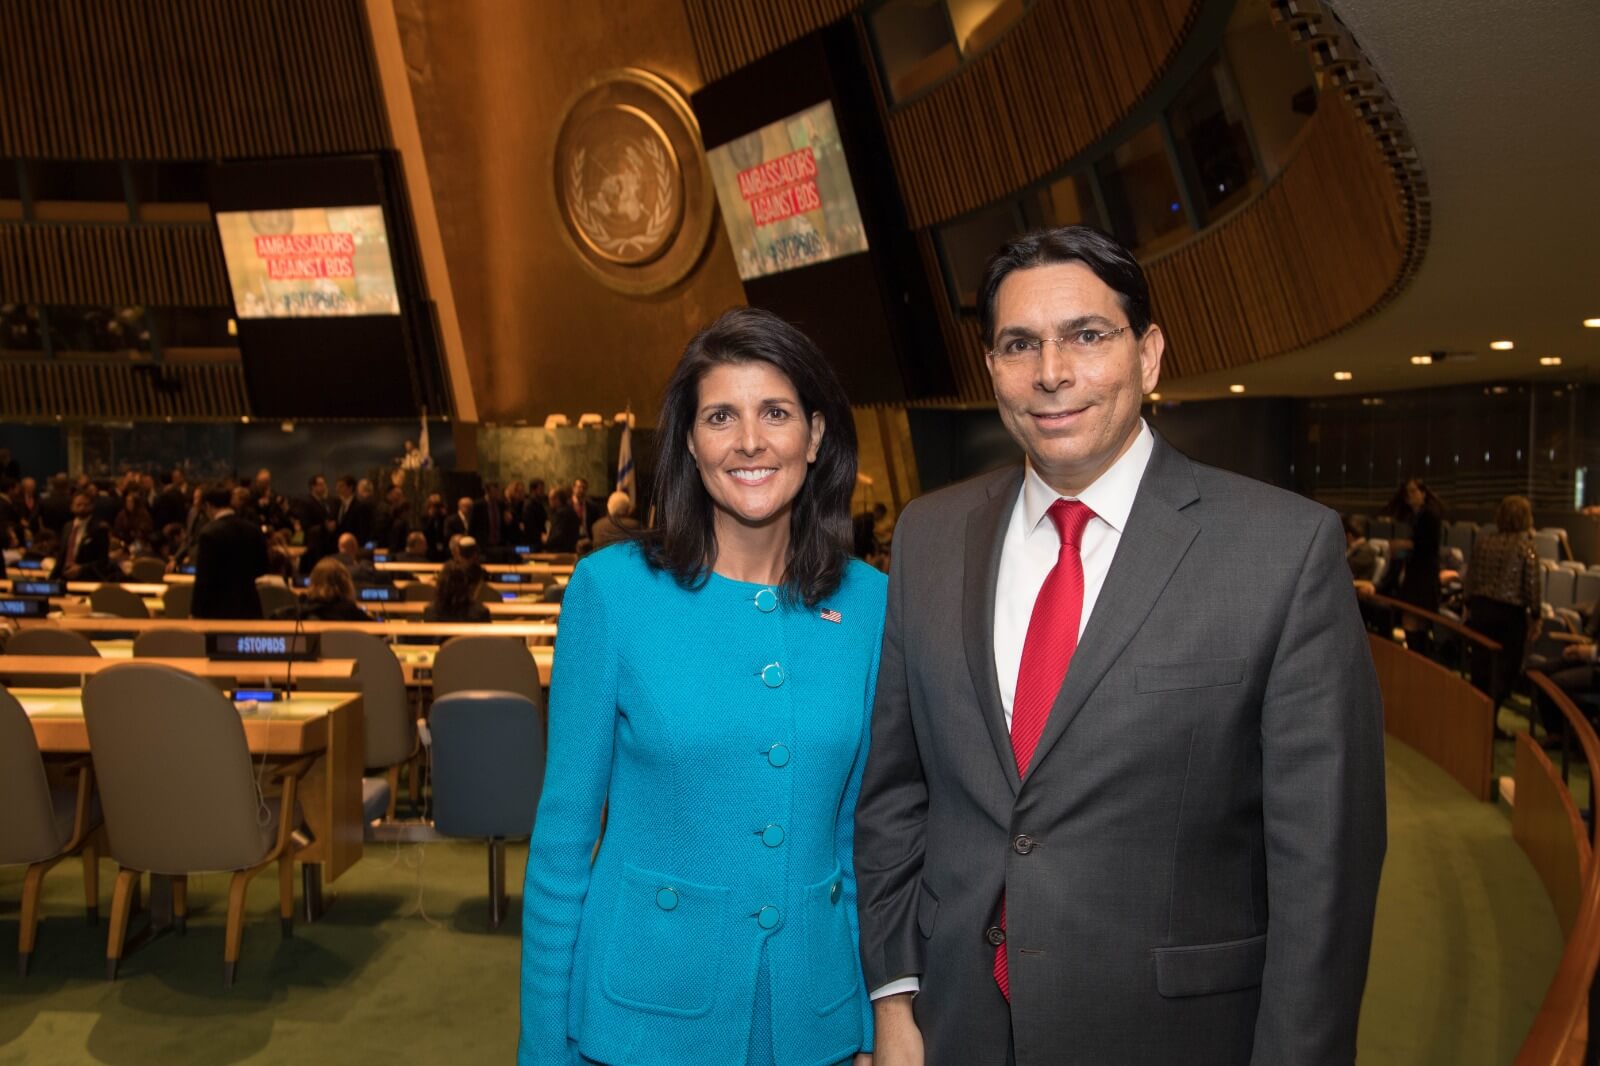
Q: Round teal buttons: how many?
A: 7